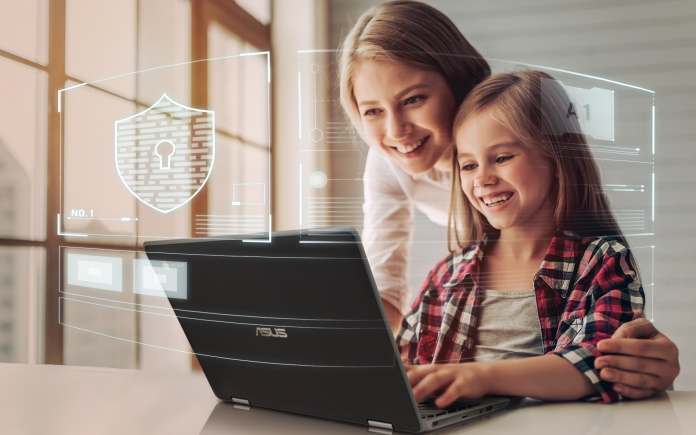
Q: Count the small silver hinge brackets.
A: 2